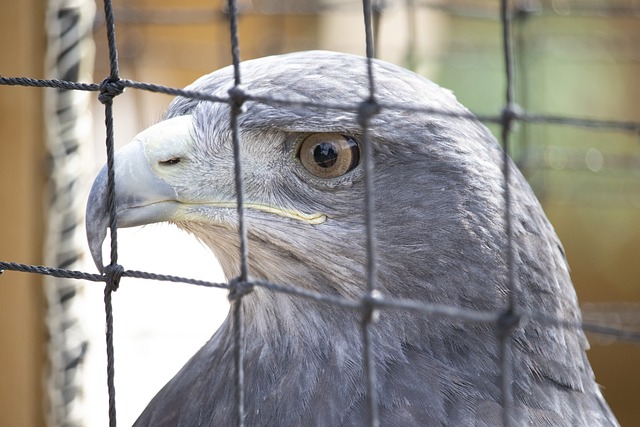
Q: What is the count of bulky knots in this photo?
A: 8